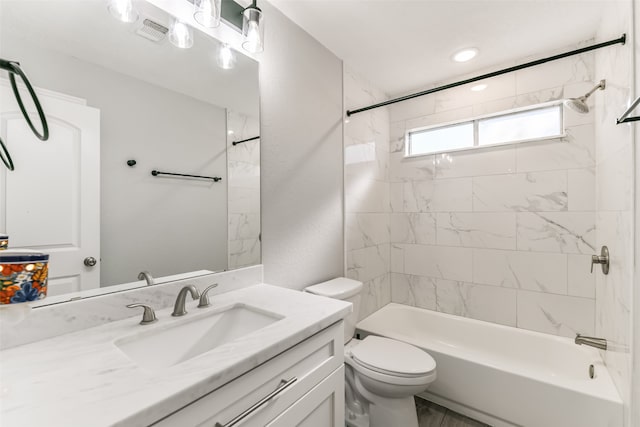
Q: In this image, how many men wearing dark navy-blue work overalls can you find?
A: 0